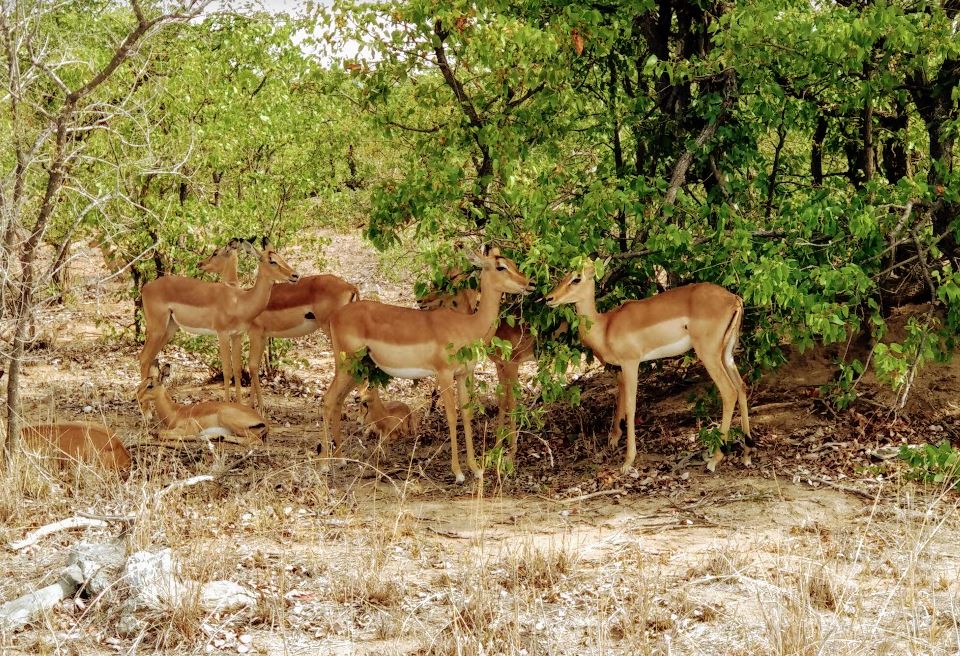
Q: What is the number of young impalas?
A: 2